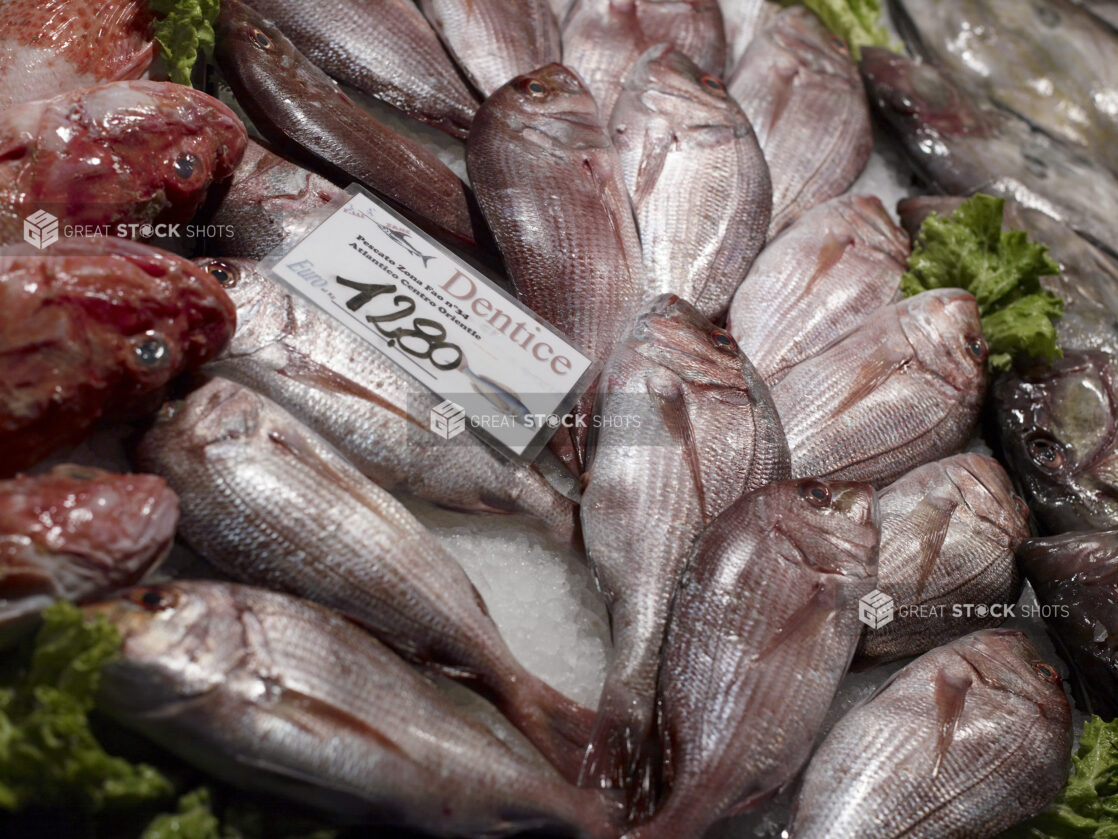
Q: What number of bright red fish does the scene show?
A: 4